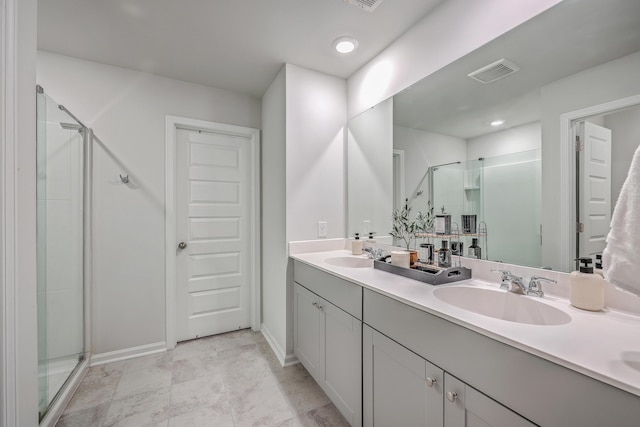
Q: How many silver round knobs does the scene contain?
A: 5